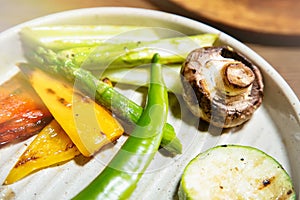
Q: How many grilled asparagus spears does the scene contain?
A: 1